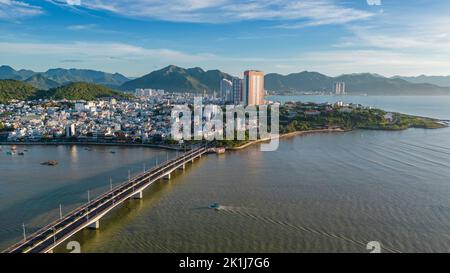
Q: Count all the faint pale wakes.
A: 1